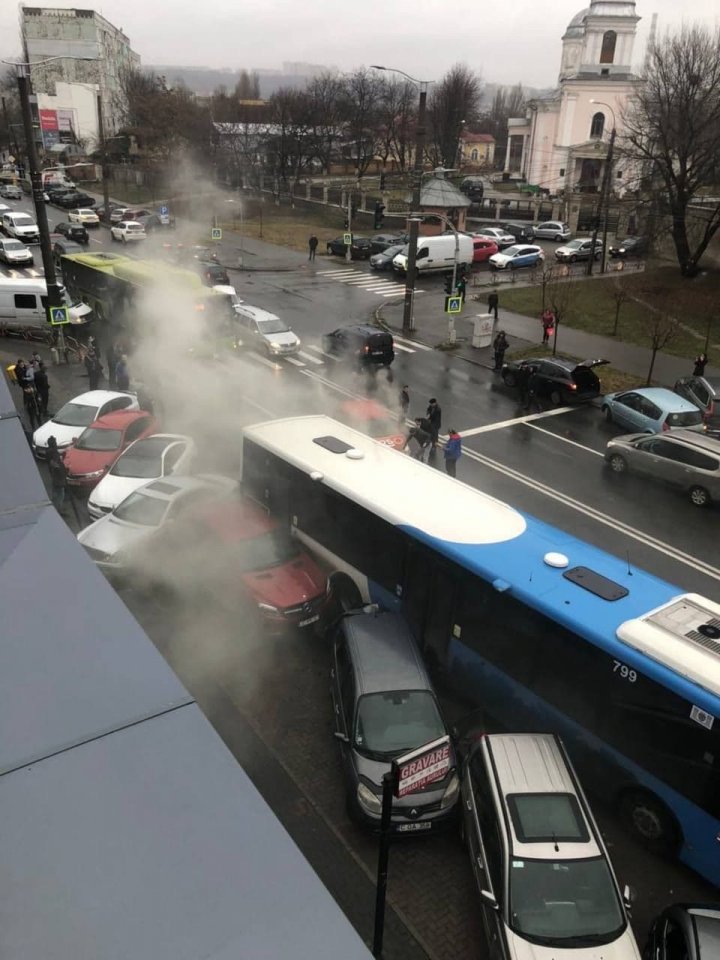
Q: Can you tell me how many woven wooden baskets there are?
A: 0